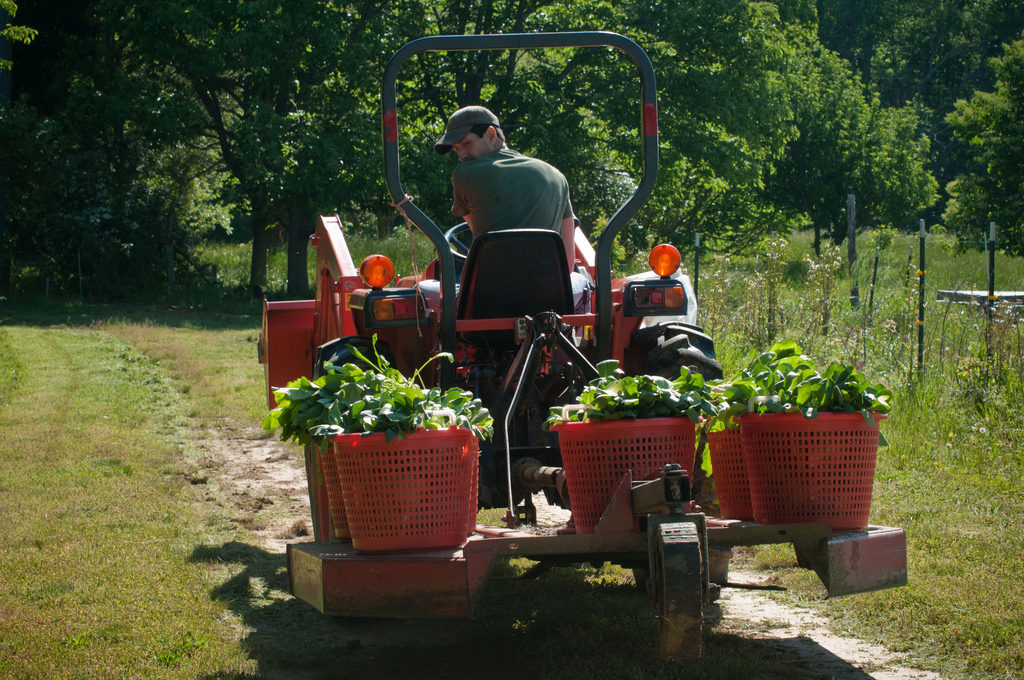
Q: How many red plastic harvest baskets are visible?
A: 5